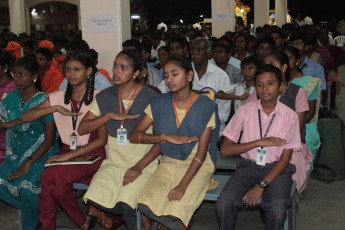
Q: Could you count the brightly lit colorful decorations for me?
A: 2